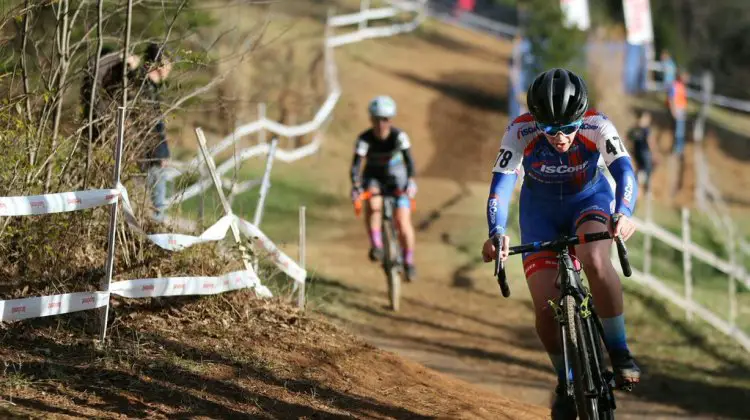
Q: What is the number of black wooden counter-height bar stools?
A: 0